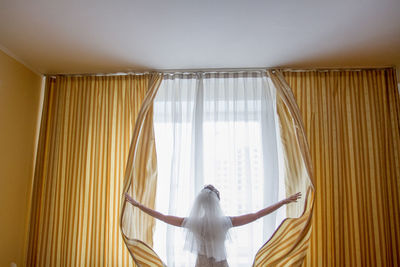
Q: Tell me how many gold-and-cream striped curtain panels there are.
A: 2